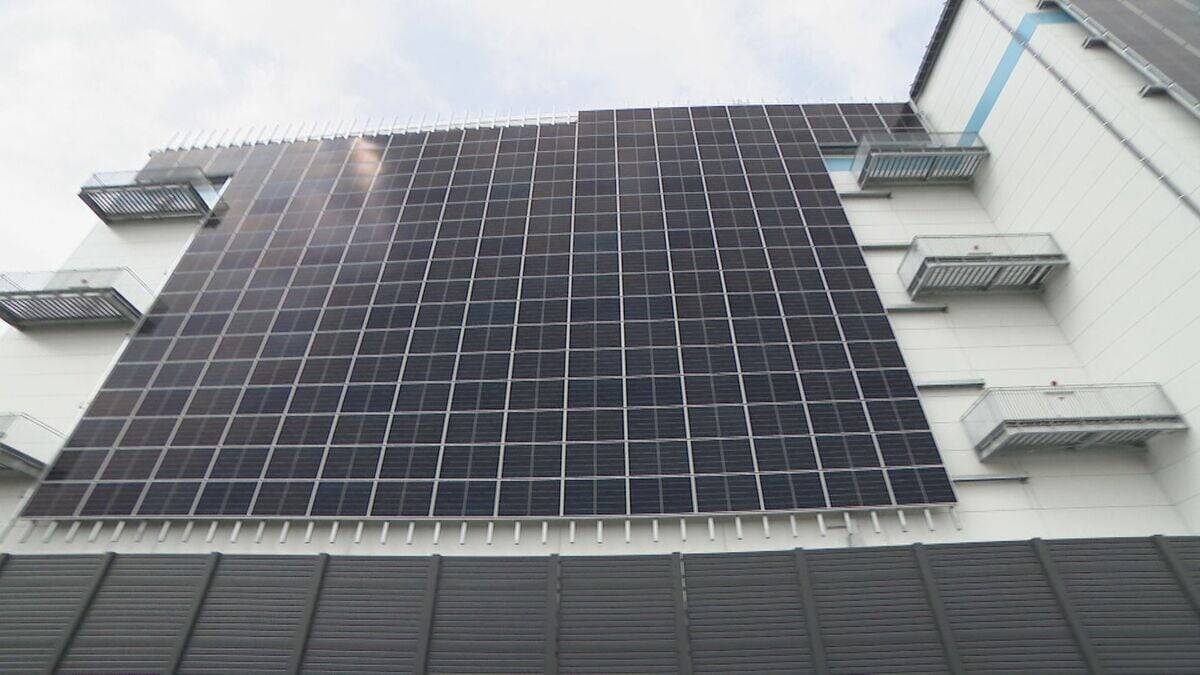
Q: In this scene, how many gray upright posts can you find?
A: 11